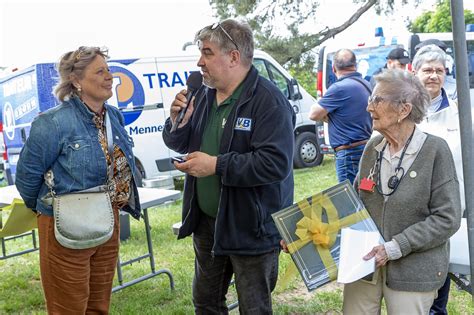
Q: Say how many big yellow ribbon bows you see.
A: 1